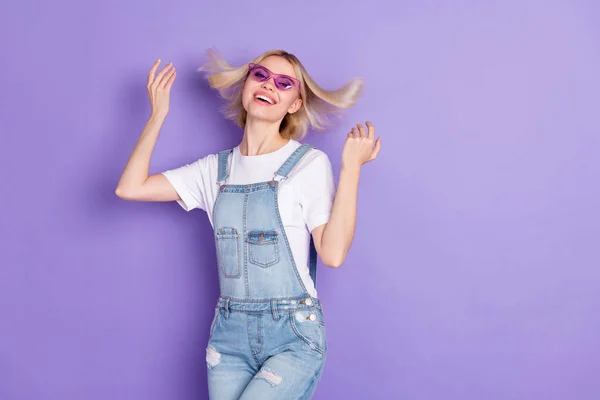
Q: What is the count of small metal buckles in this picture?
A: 2